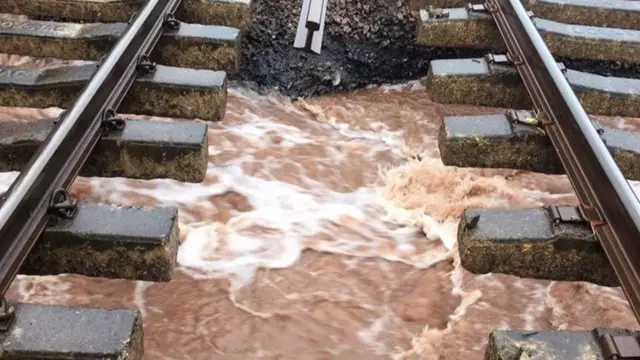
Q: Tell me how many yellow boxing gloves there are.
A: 0